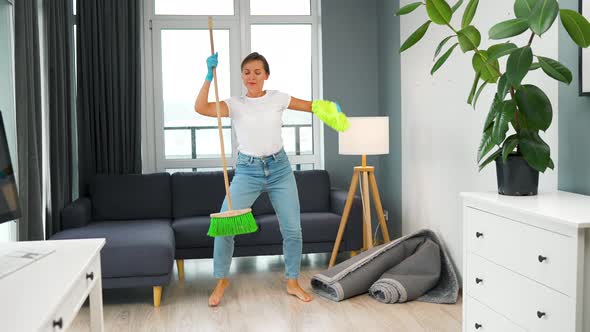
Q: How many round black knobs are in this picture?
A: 7